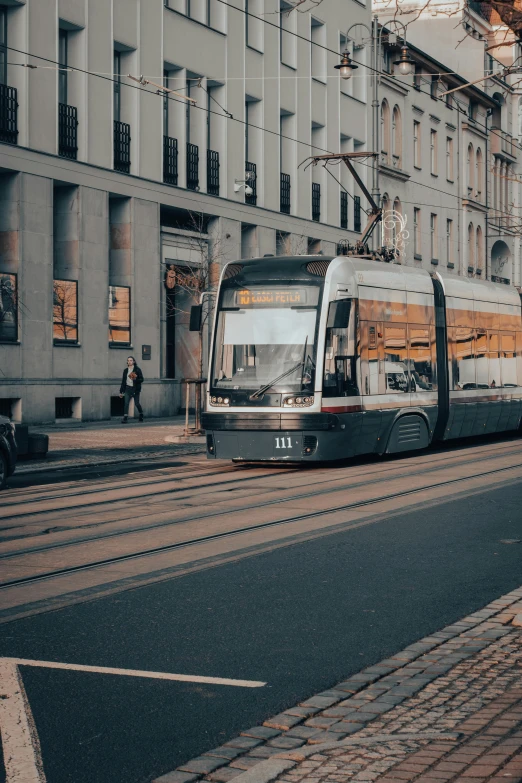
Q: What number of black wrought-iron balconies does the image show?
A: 11